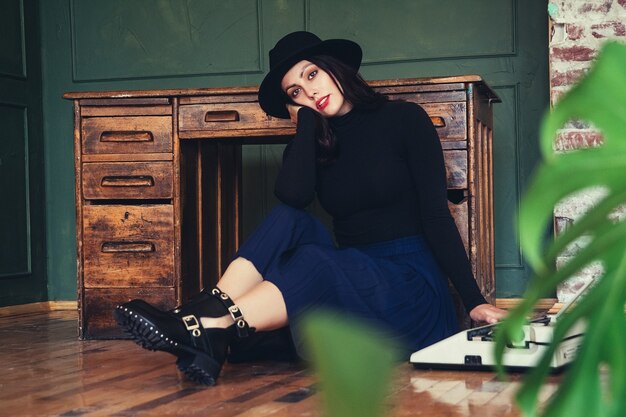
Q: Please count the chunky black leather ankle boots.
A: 2